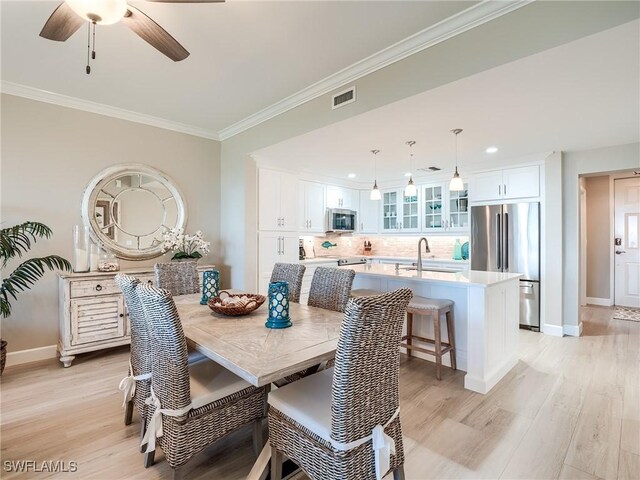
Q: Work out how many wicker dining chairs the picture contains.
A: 6